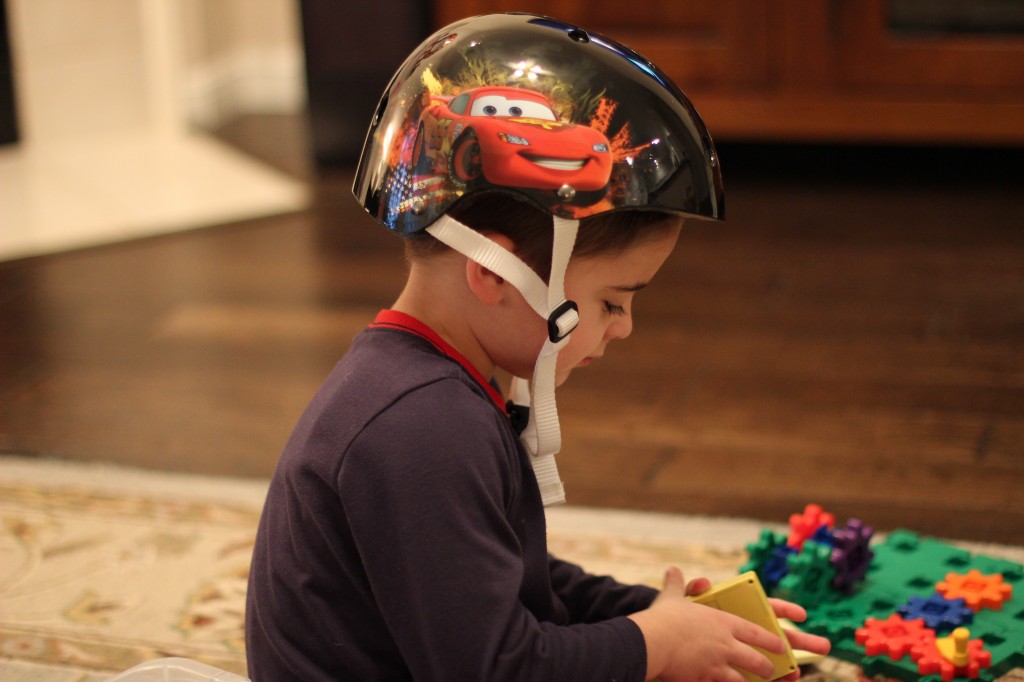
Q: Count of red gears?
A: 3